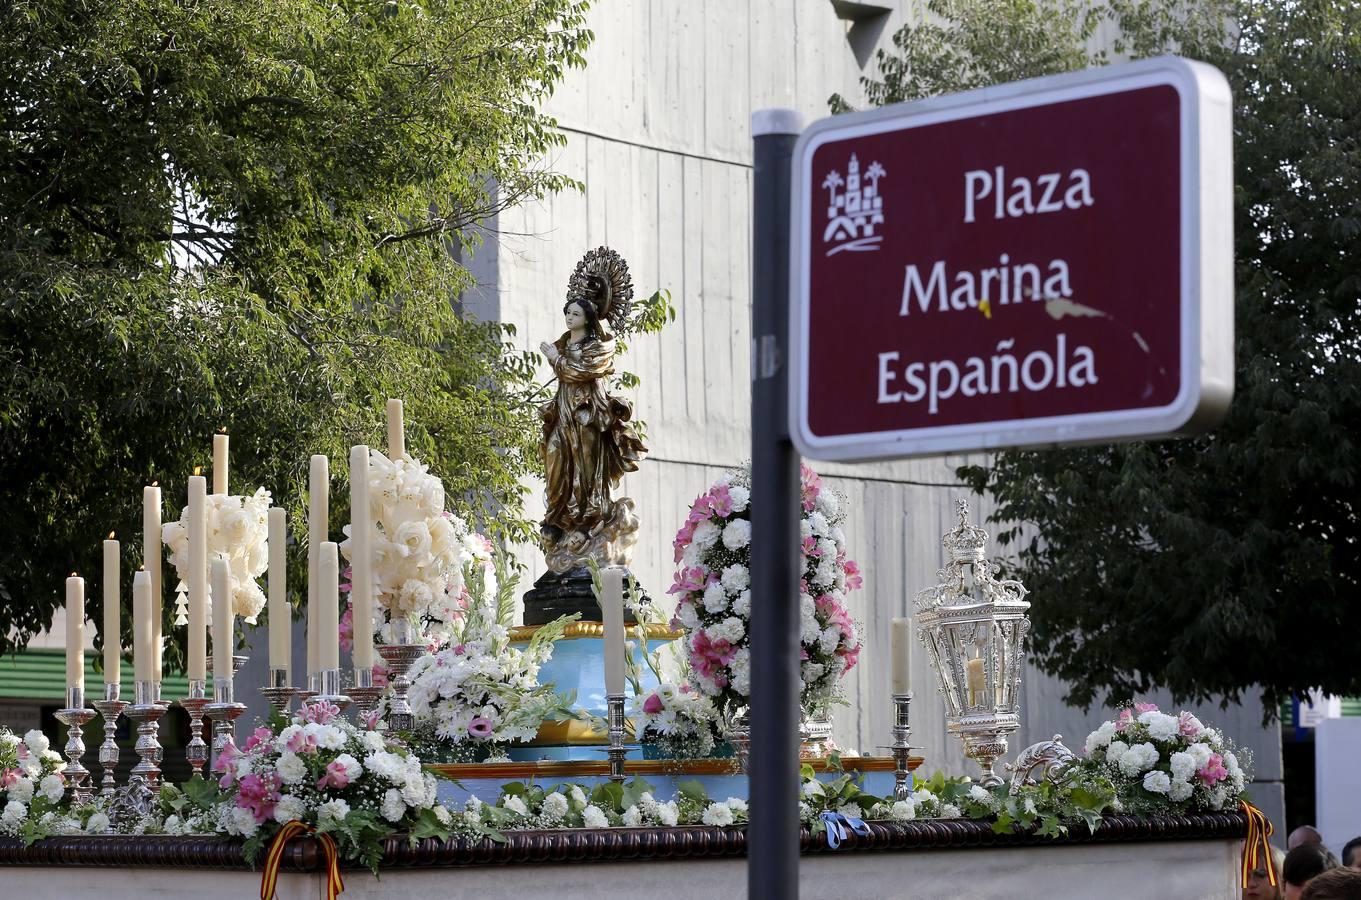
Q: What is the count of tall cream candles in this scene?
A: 15